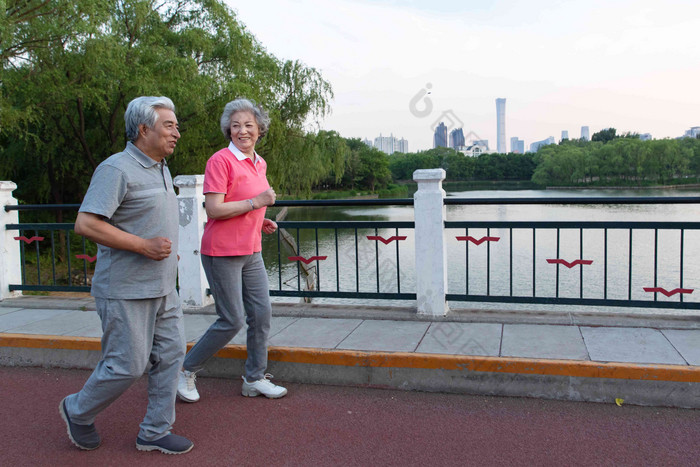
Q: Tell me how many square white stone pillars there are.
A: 3